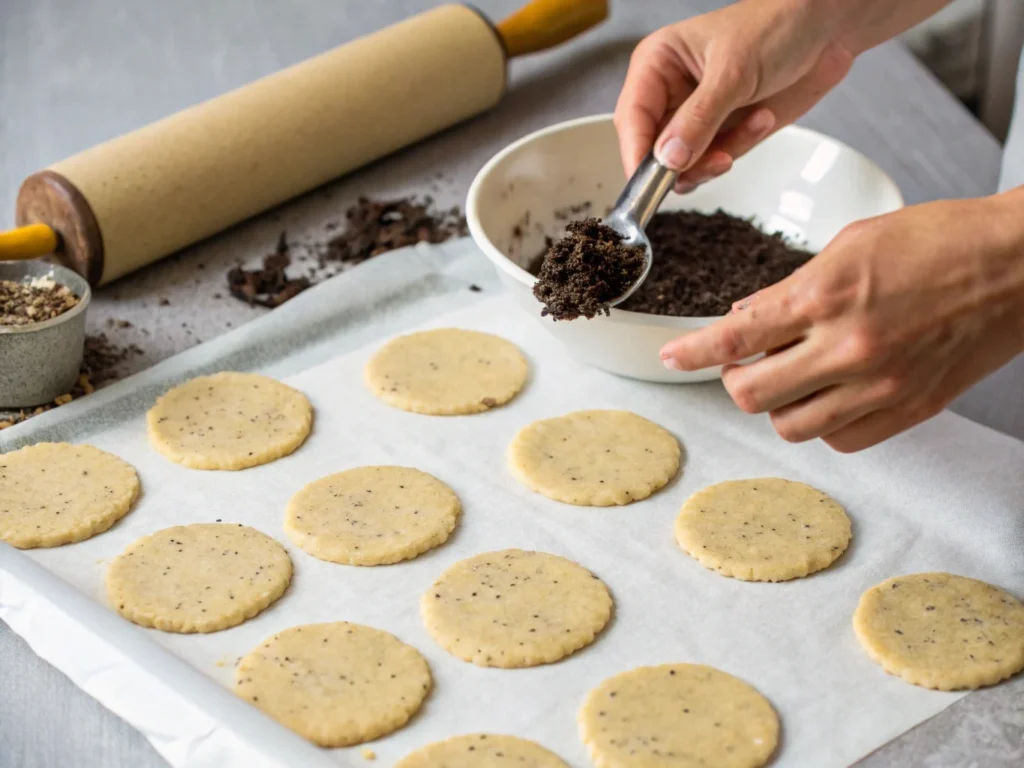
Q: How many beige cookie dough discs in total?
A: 12